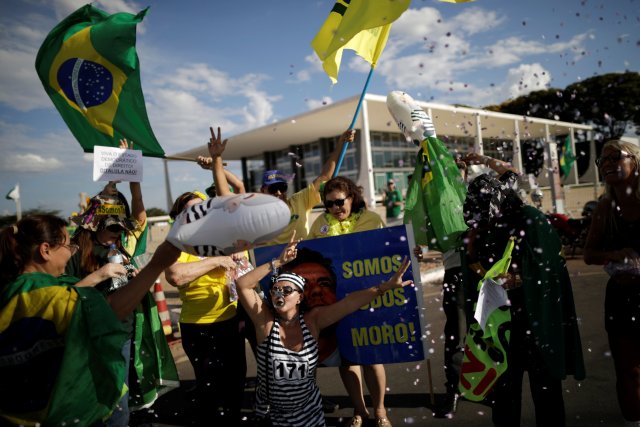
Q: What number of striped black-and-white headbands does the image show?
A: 1